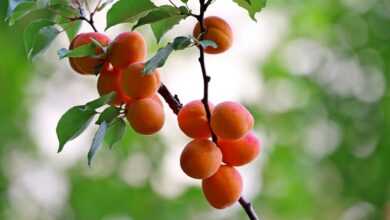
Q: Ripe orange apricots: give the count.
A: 11